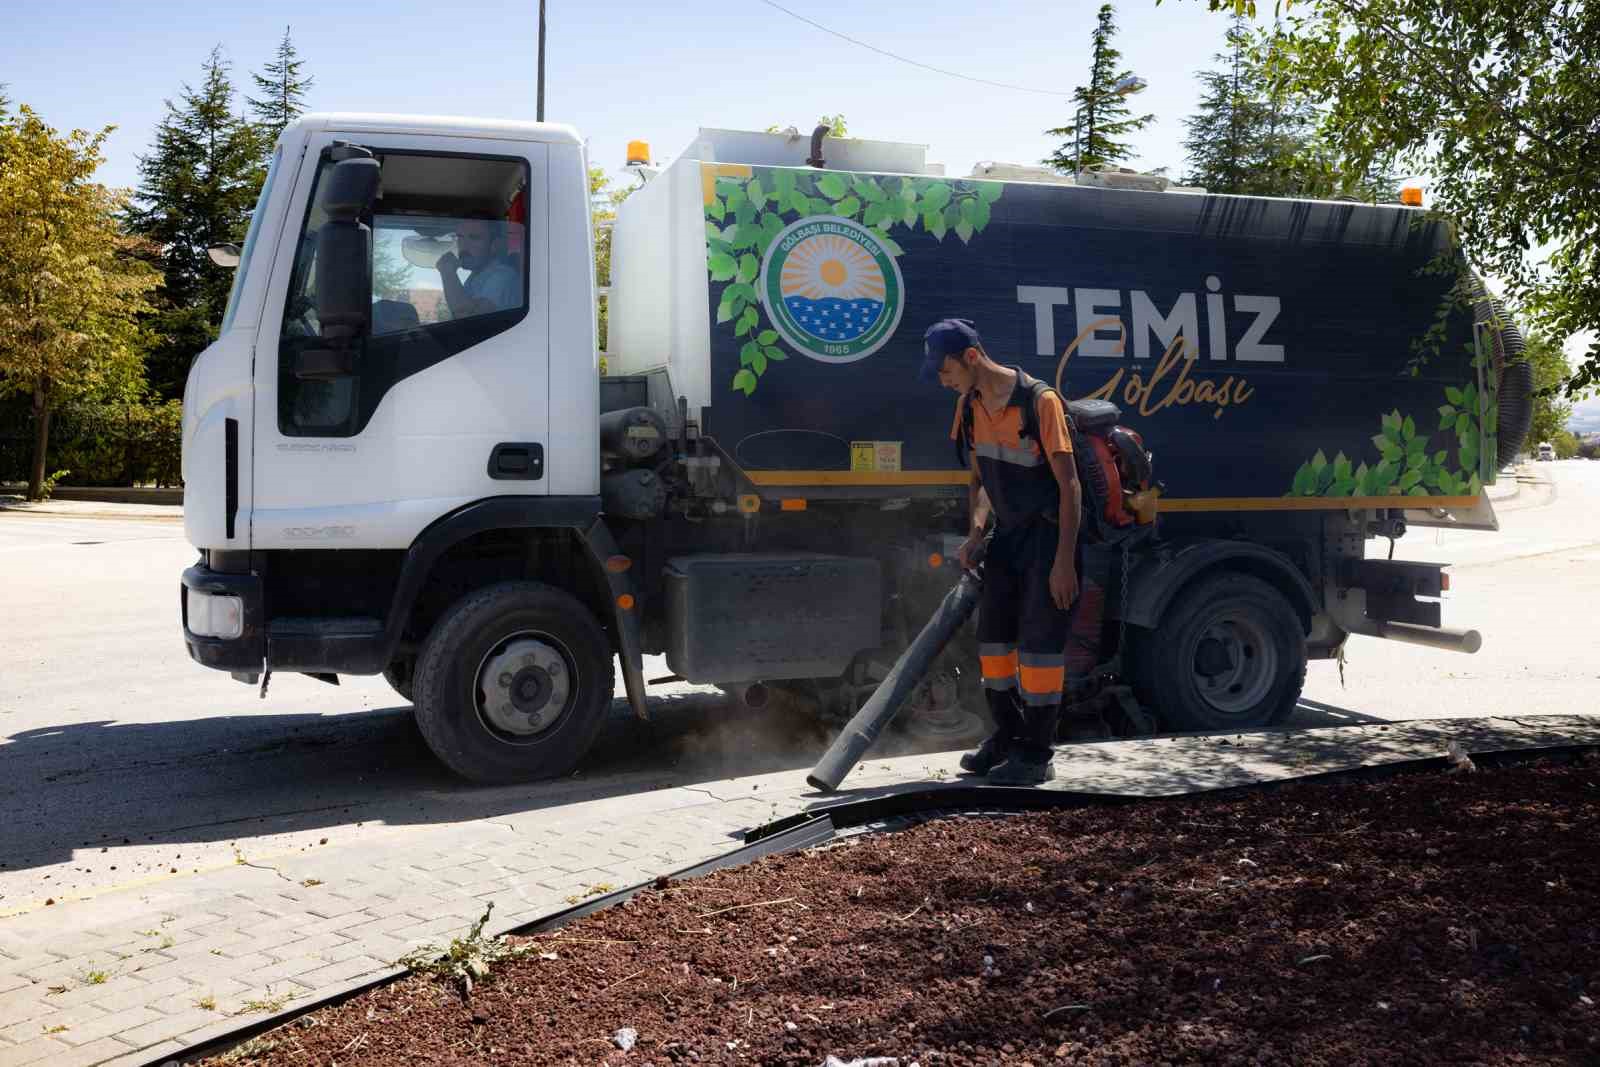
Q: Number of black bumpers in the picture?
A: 1